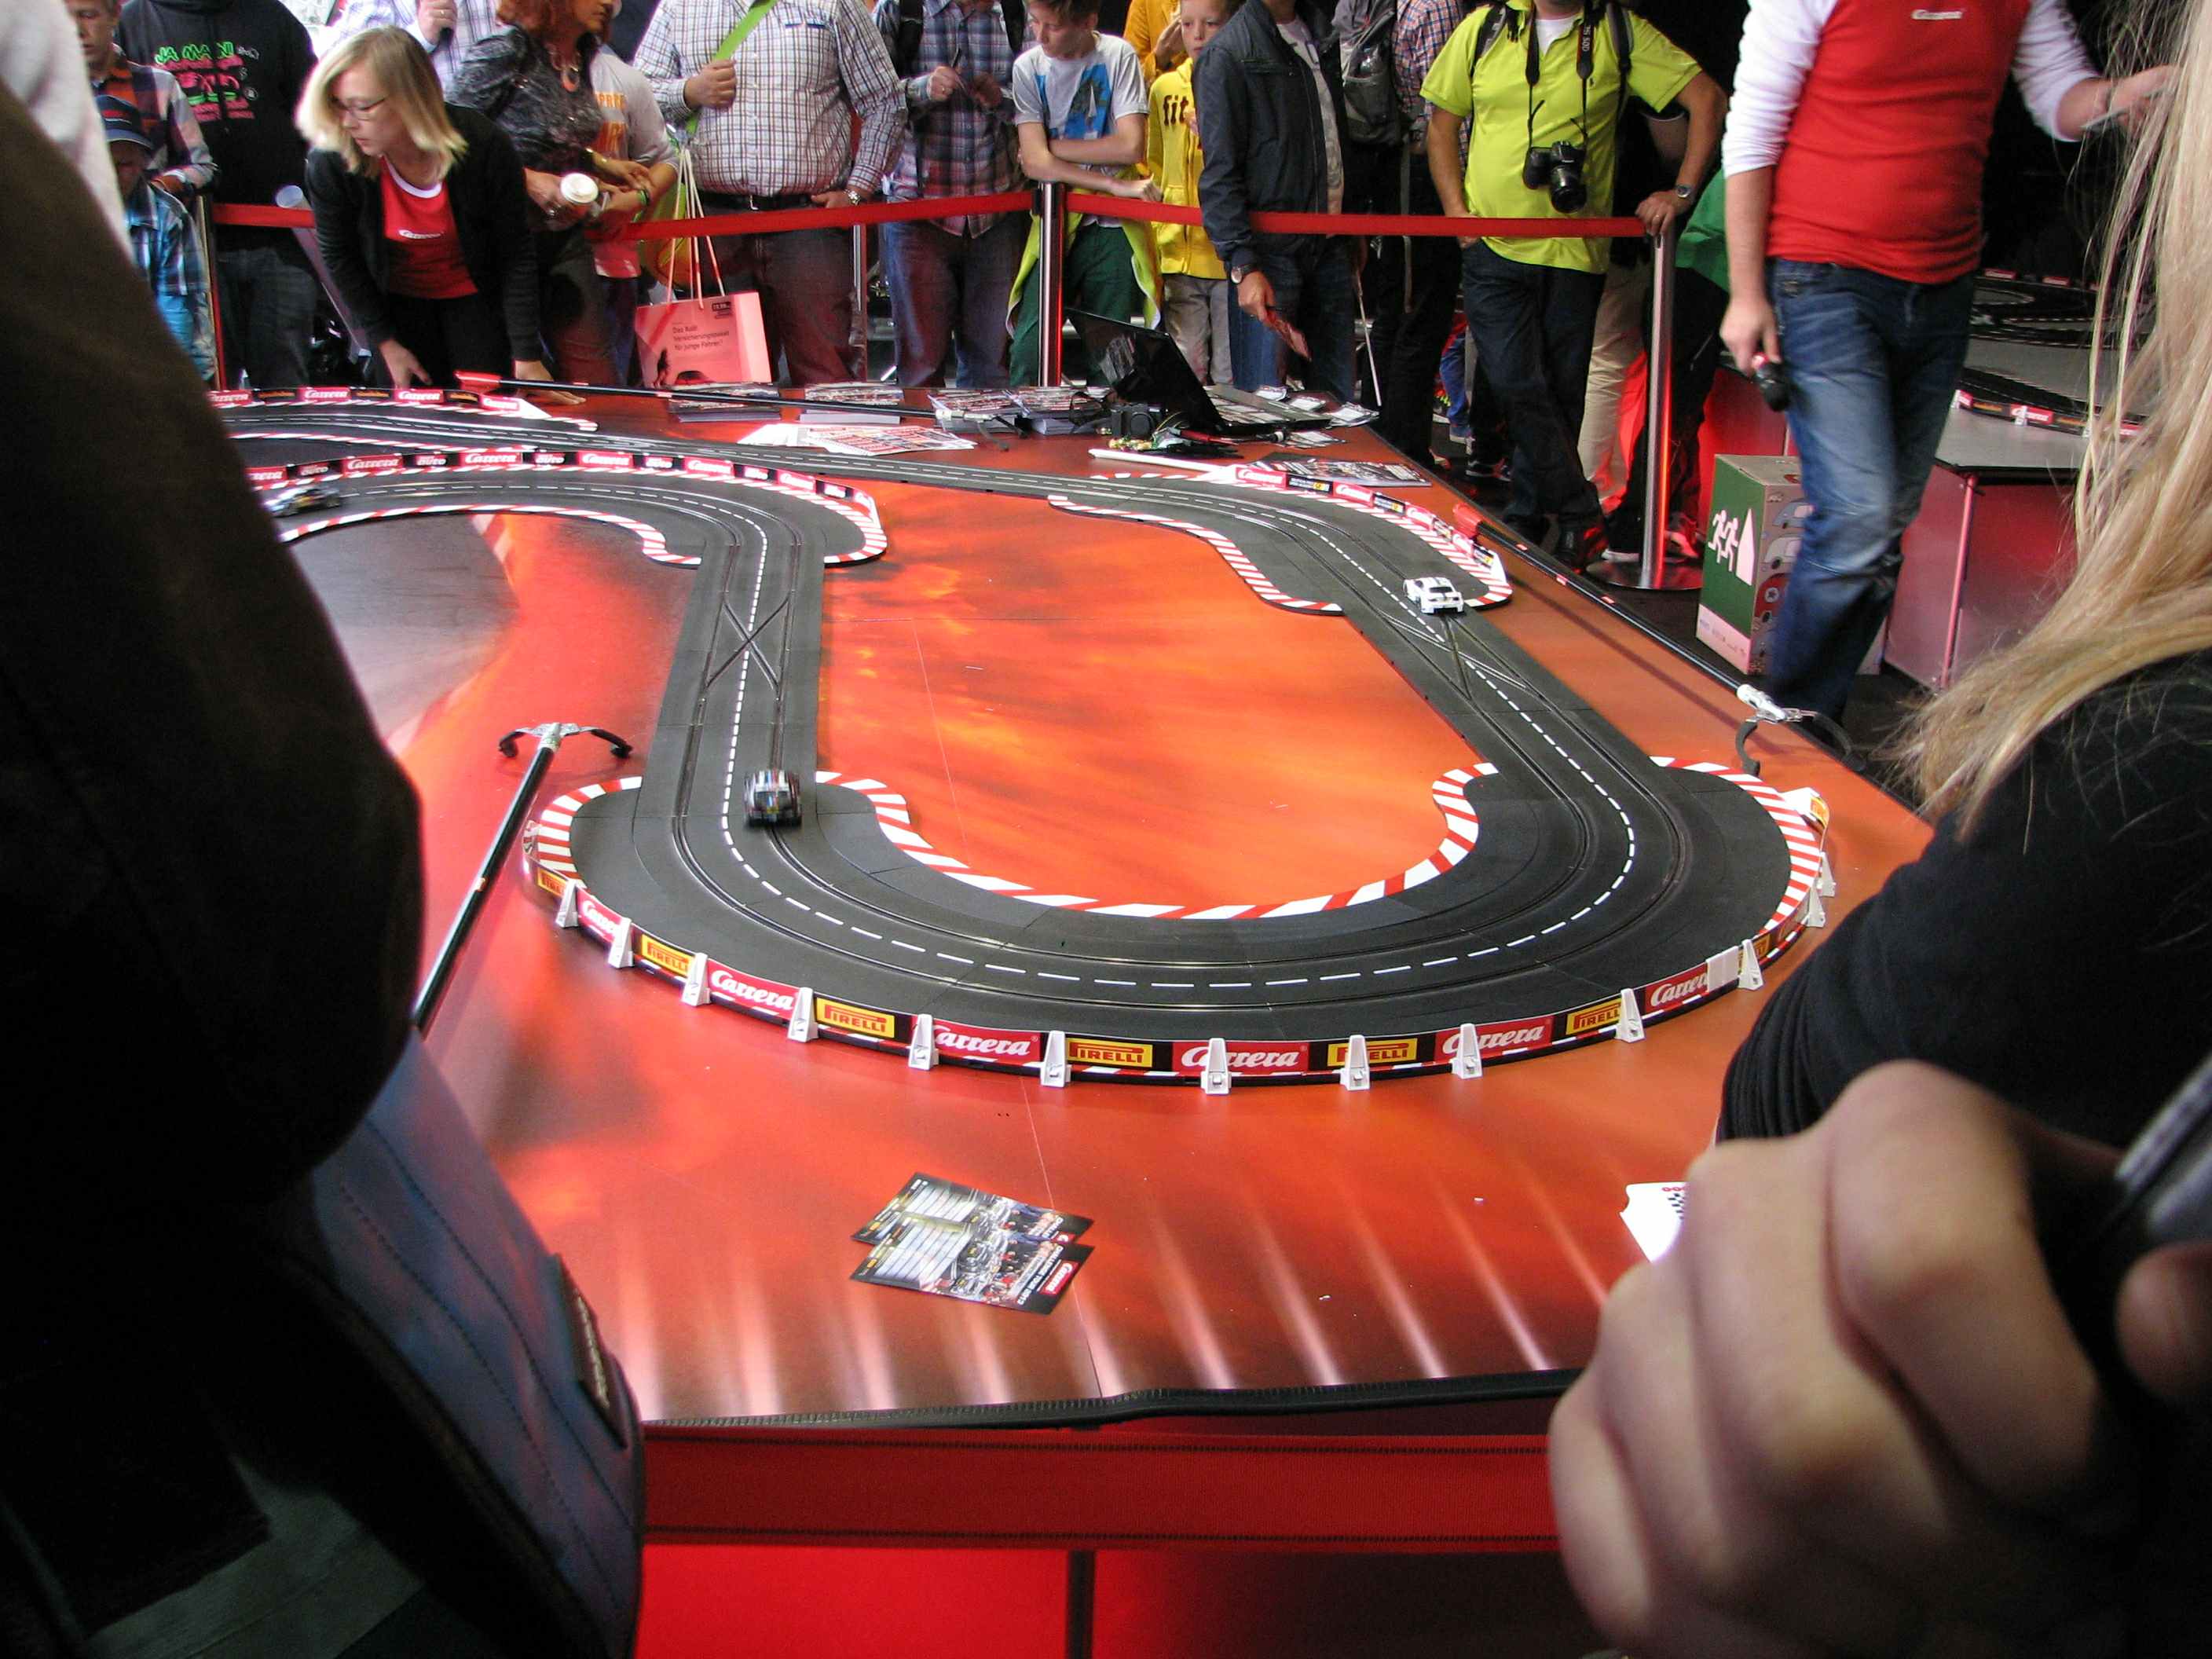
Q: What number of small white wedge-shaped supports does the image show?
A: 13